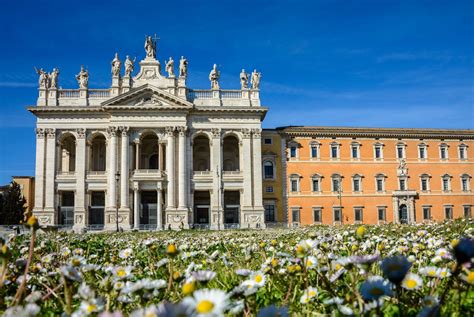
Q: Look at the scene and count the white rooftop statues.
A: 11